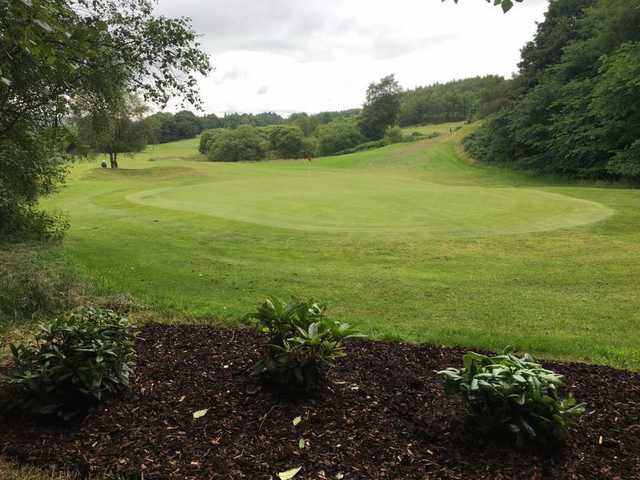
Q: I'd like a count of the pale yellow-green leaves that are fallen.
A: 4